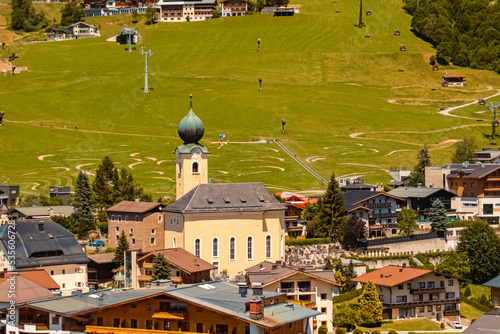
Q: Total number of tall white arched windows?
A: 5